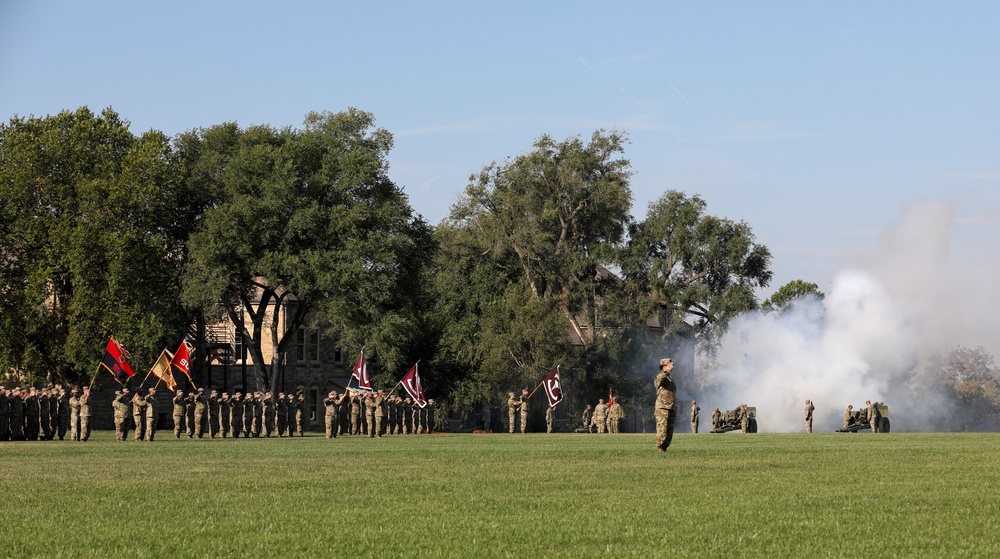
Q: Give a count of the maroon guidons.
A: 3